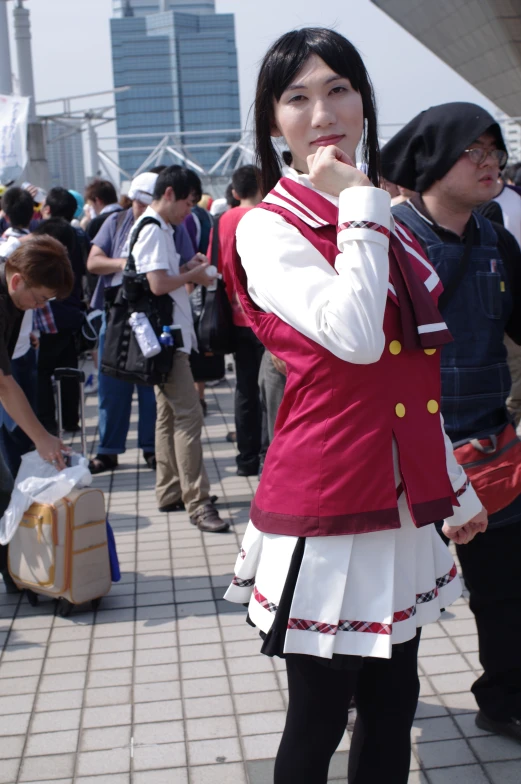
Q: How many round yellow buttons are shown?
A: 4